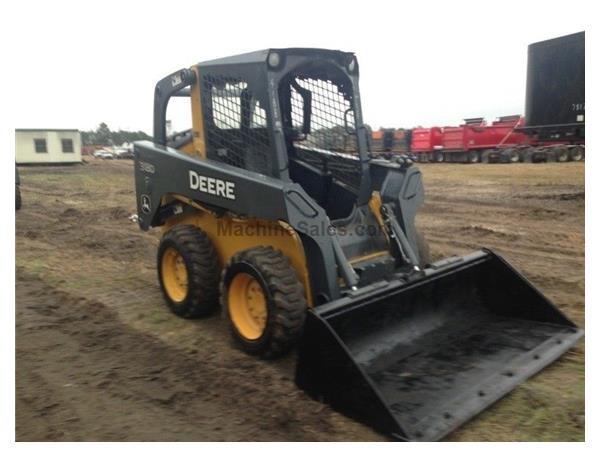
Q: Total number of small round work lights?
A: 2